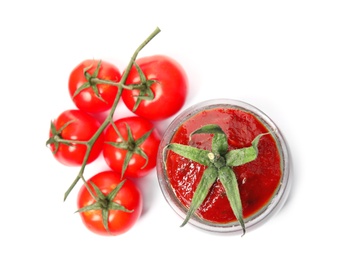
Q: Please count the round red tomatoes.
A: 5